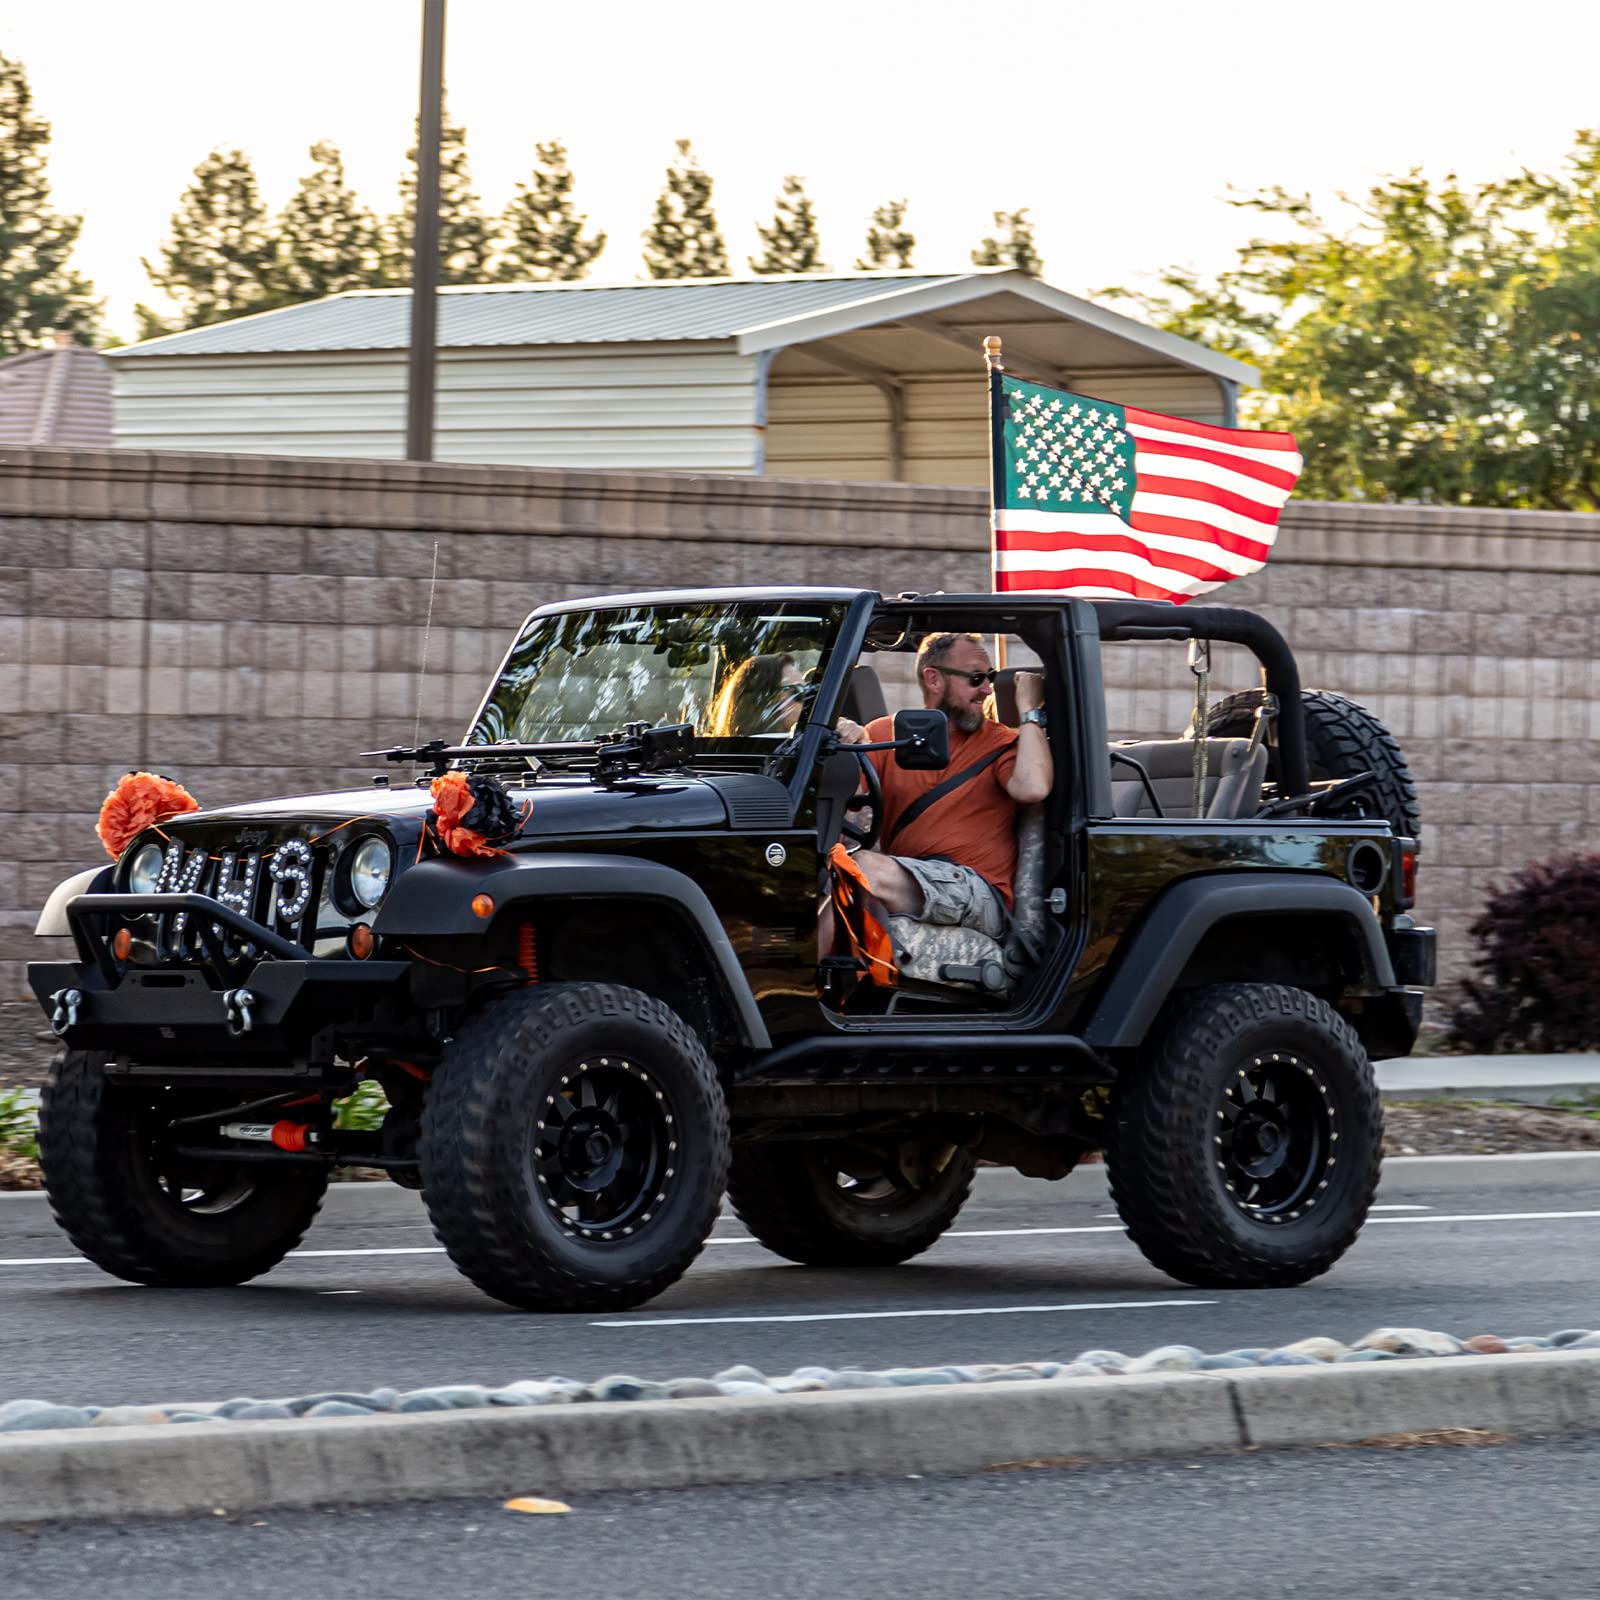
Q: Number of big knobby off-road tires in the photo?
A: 5